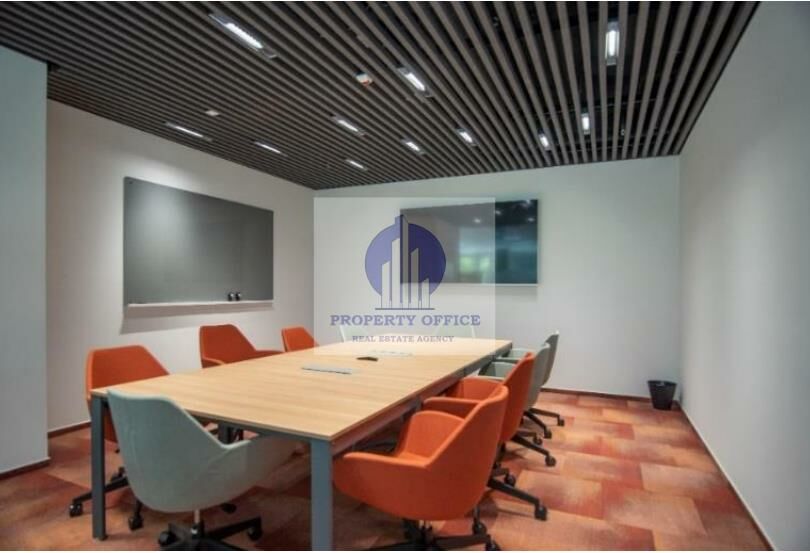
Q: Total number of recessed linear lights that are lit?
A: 11